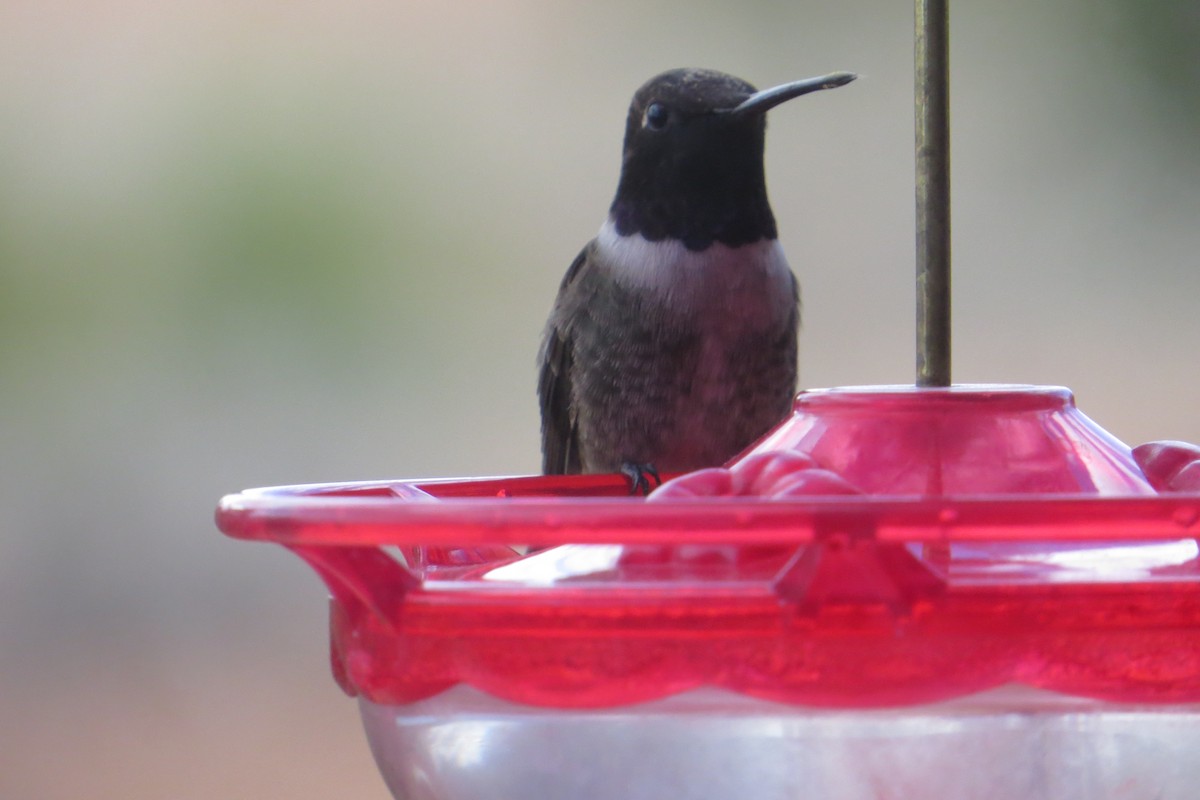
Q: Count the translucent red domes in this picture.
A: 1